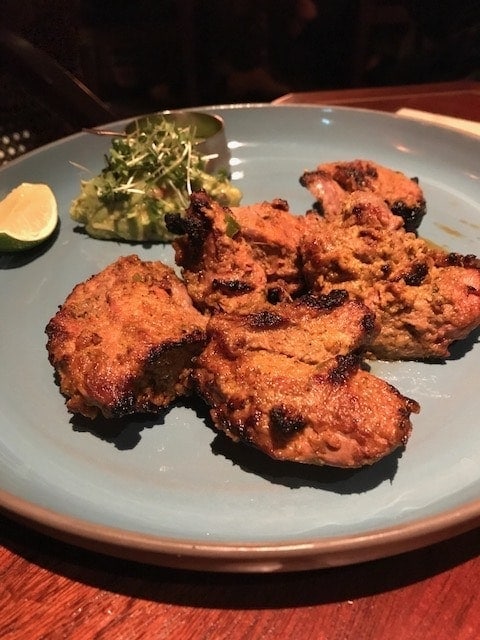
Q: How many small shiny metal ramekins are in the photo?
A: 1